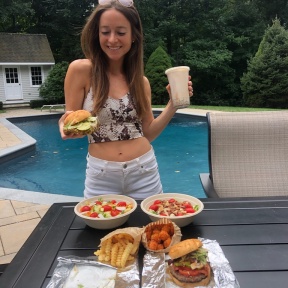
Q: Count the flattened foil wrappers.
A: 2